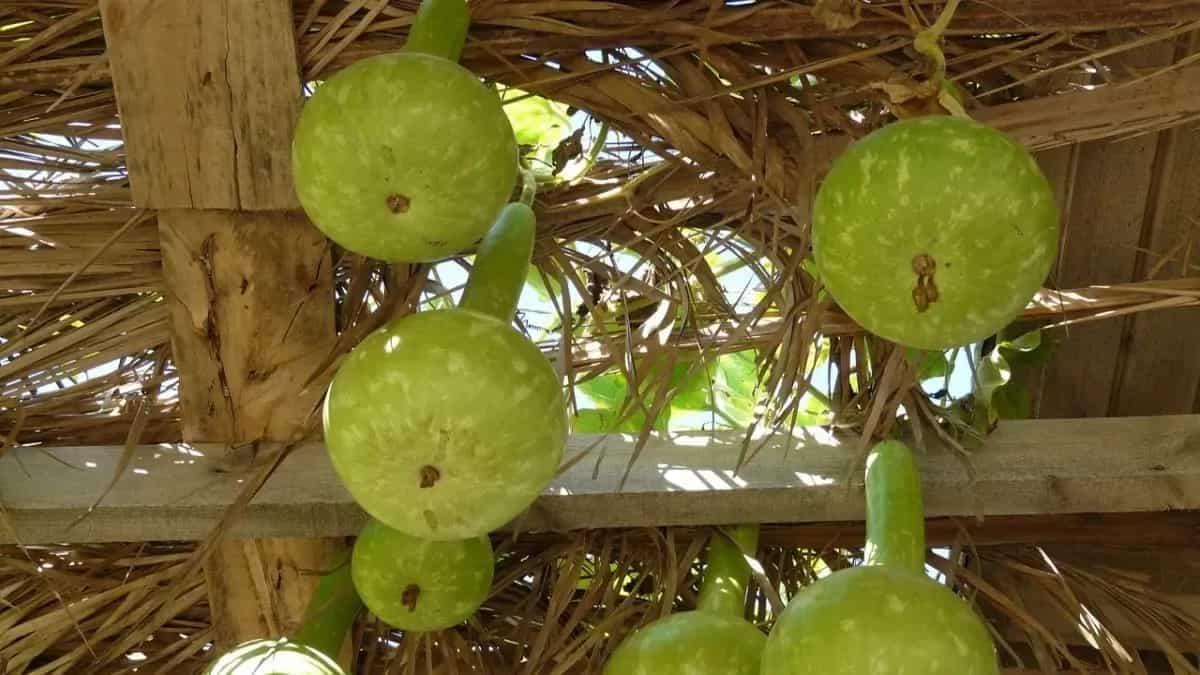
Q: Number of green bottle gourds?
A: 7